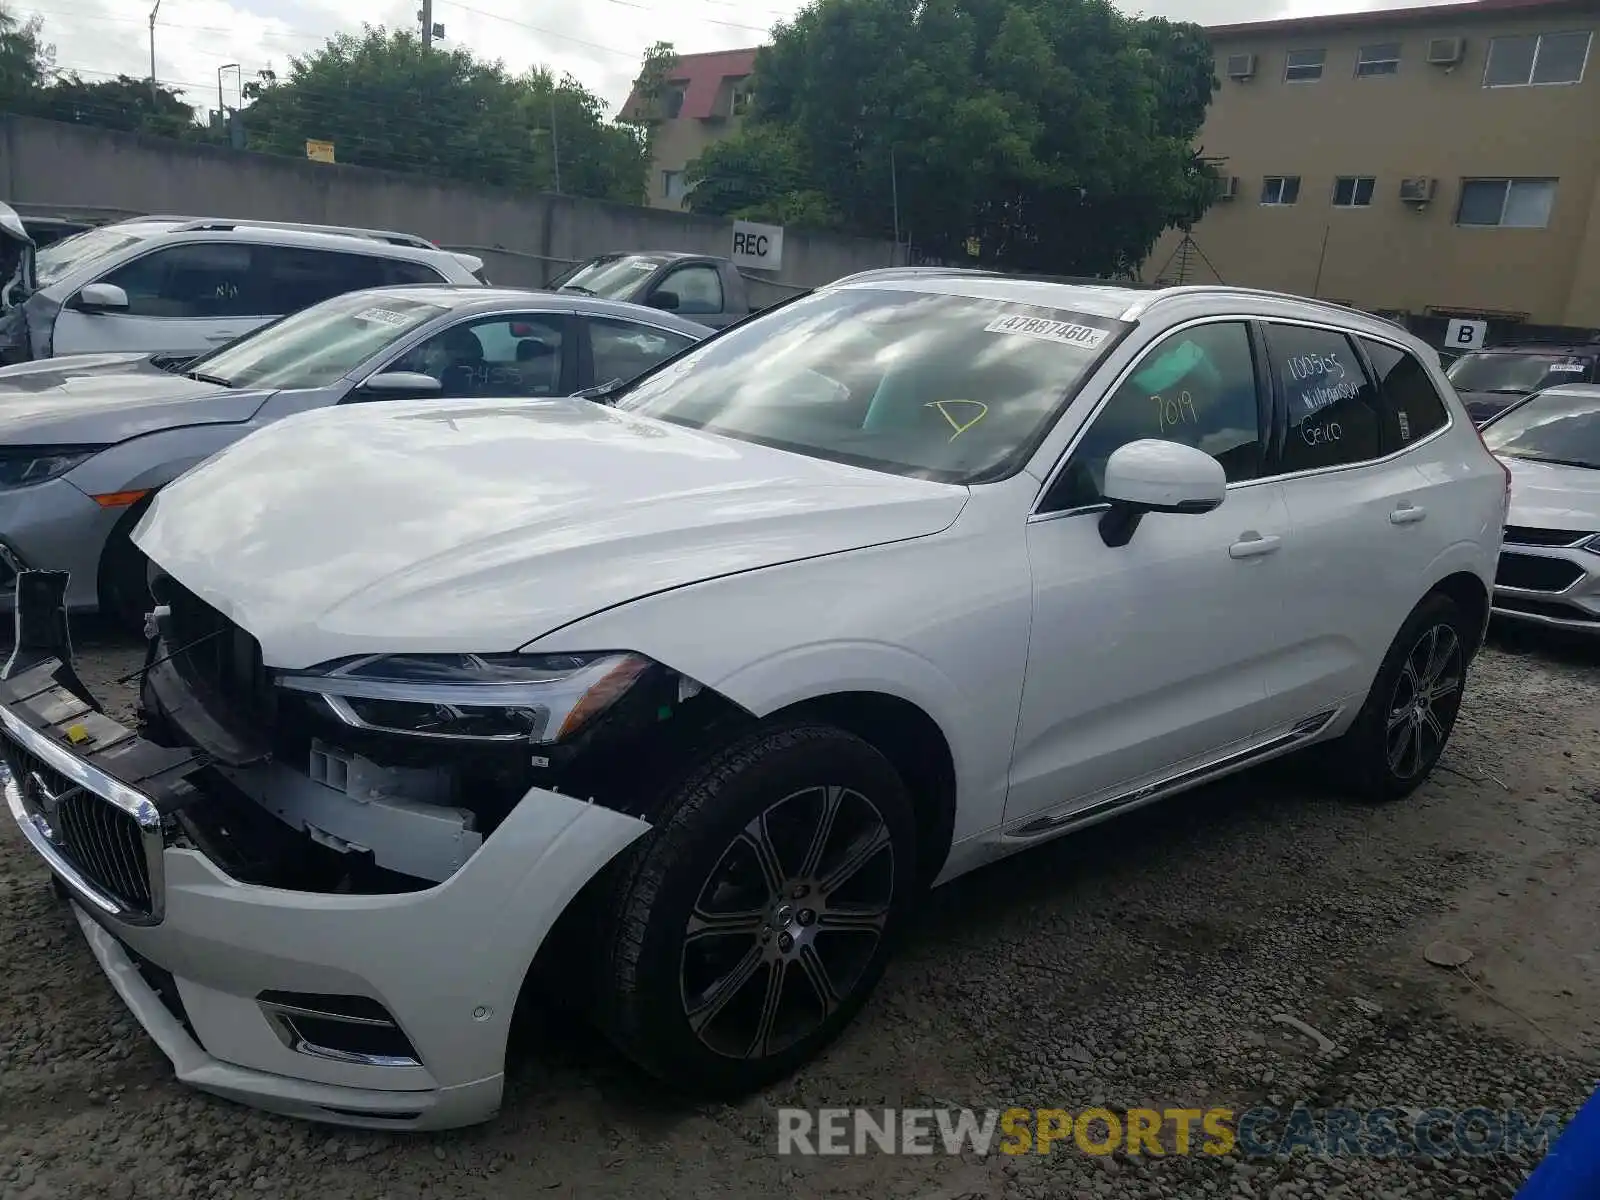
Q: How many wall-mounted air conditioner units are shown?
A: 4